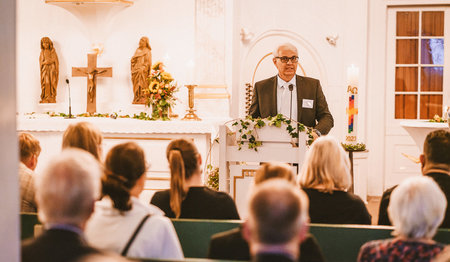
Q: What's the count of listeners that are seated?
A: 10